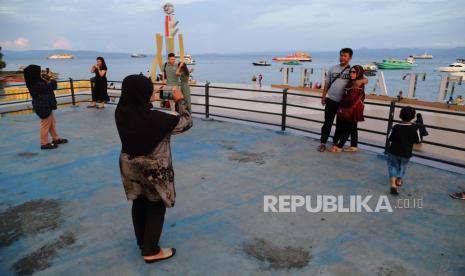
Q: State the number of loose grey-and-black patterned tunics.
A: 1